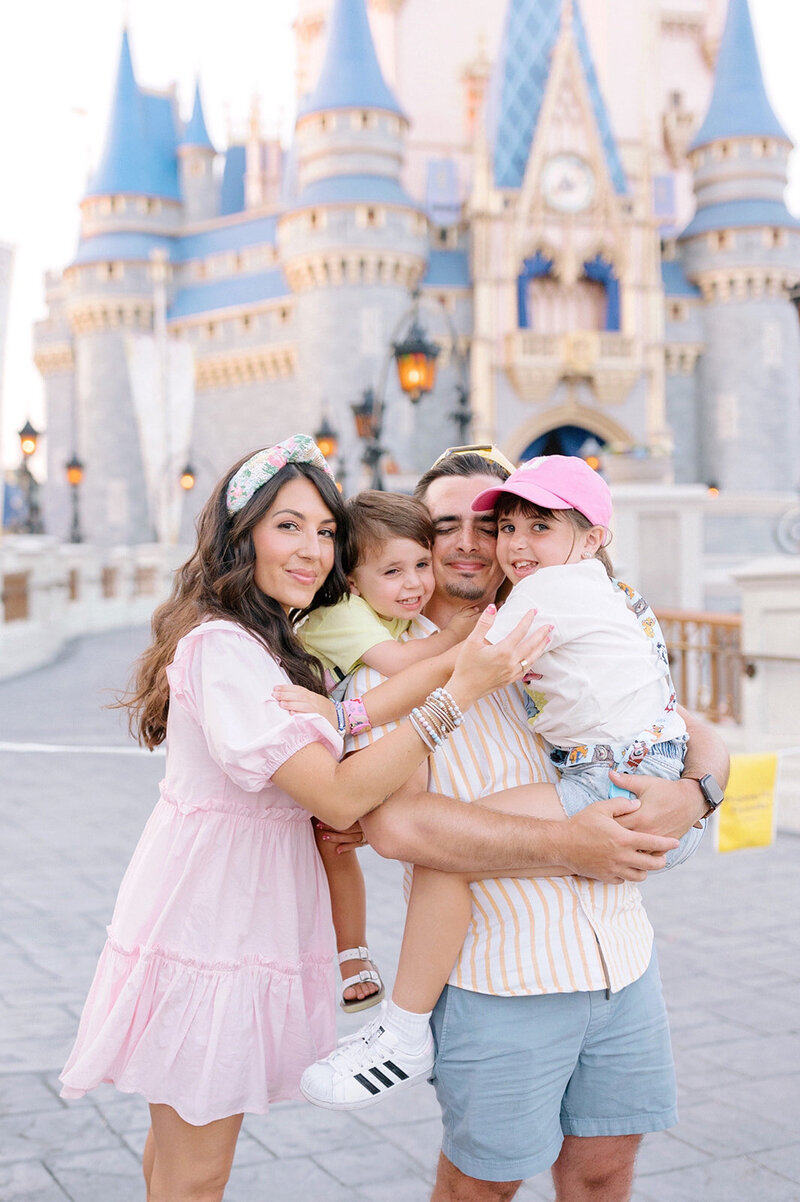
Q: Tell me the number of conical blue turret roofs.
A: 4